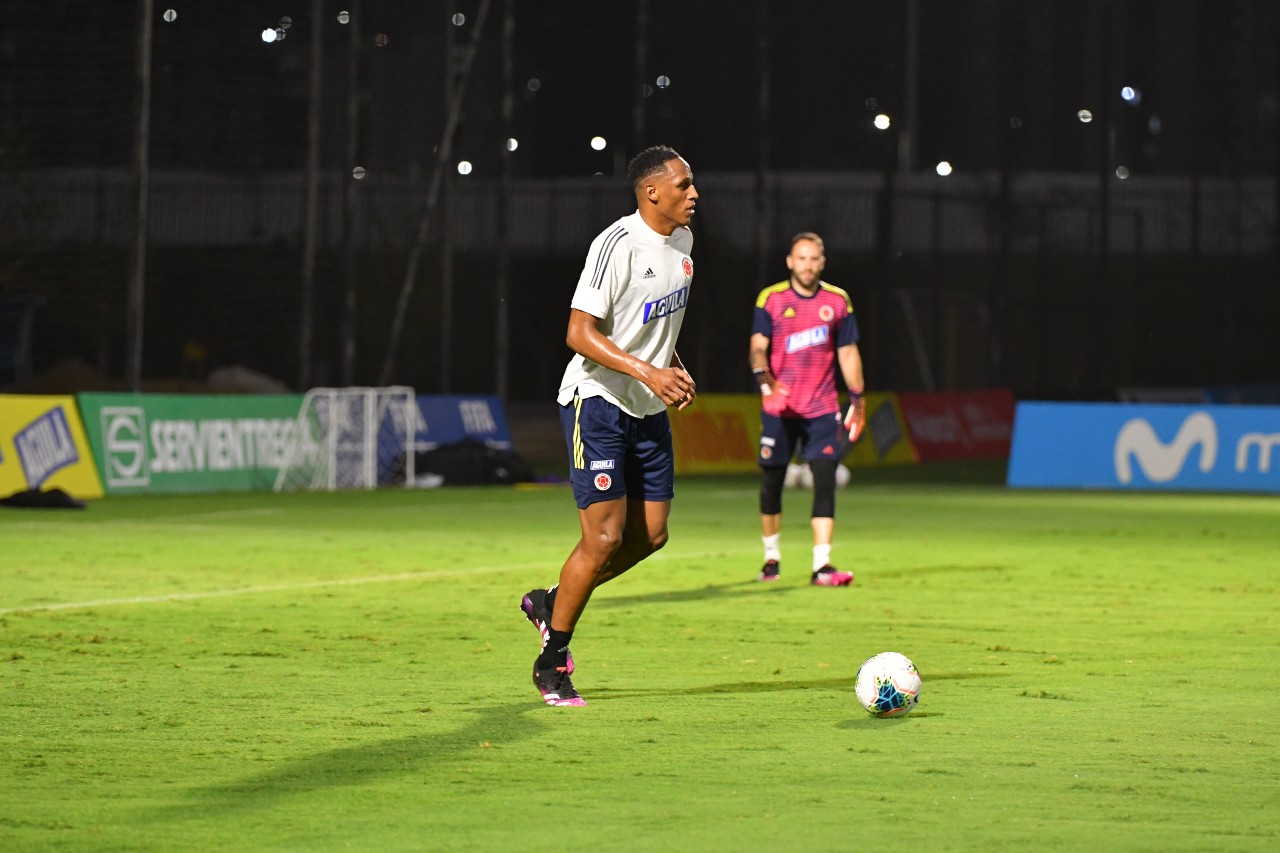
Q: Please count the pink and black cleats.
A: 4